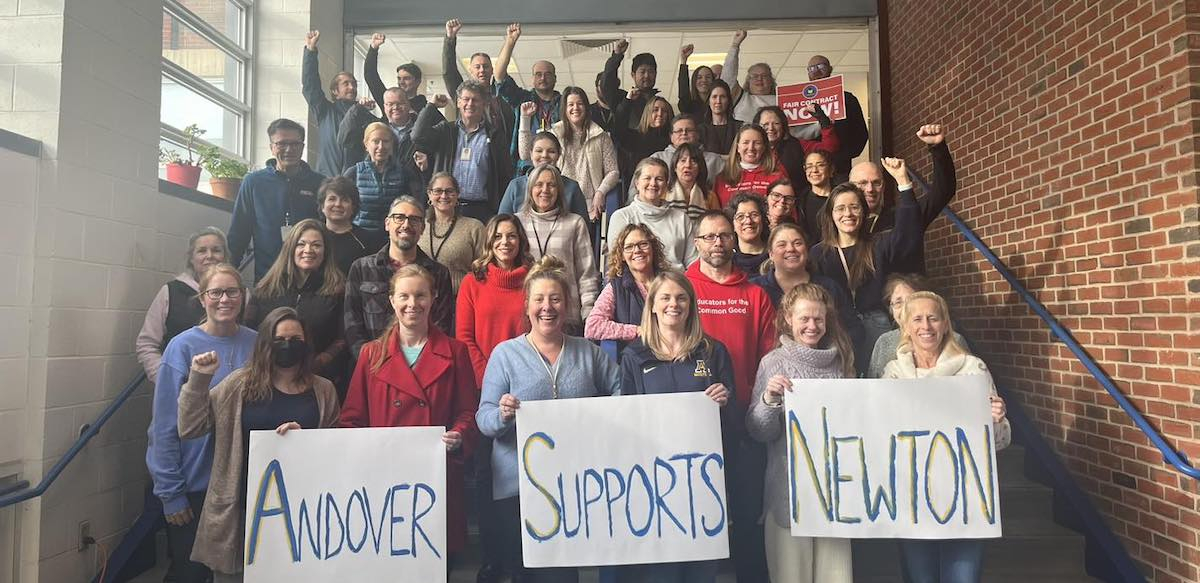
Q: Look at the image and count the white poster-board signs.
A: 3